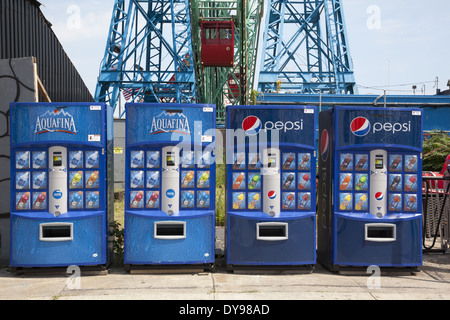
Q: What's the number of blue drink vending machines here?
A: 4